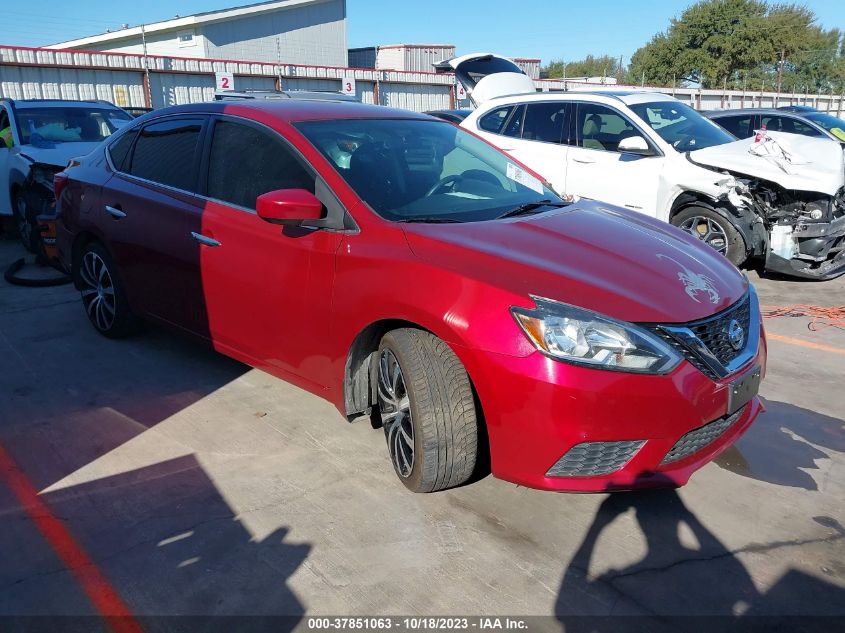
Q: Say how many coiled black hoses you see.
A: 1